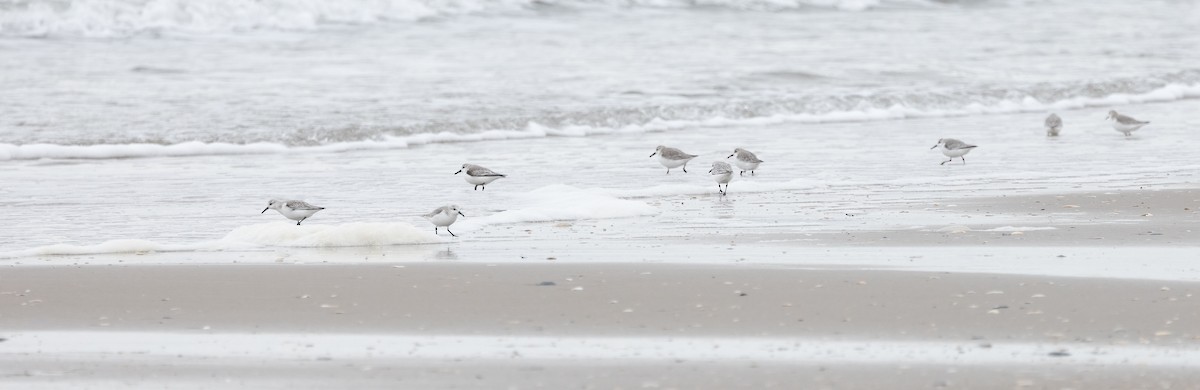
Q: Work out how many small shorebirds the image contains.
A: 9